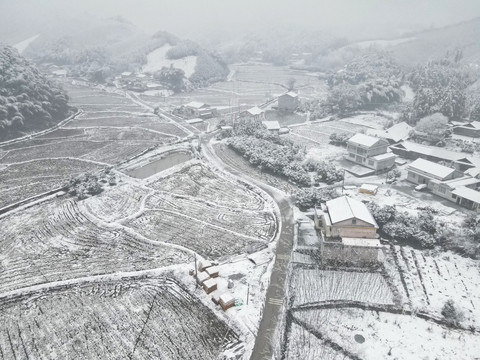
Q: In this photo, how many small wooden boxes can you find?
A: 5